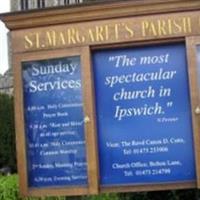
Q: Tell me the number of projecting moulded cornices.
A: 1